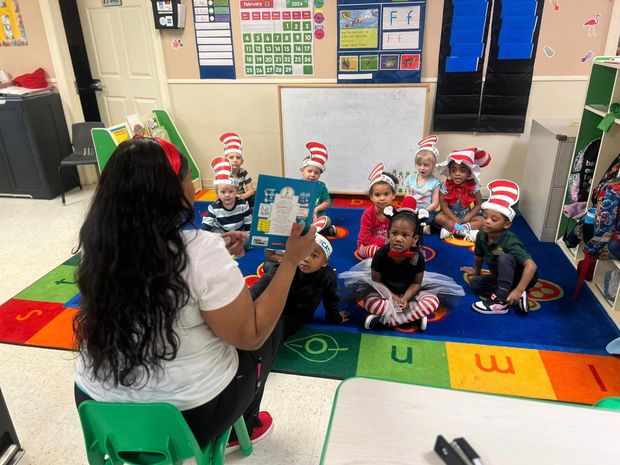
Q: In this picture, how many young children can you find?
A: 9